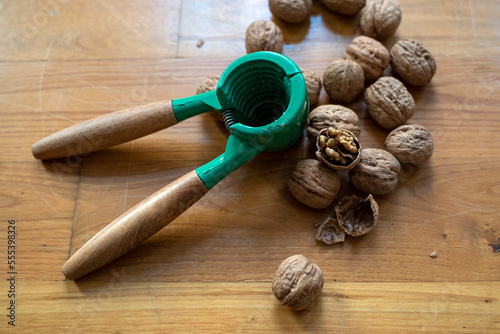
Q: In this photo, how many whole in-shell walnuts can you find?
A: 15